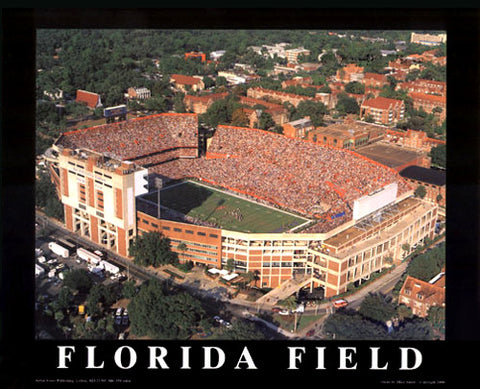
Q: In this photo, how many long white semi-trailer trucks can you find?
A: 3